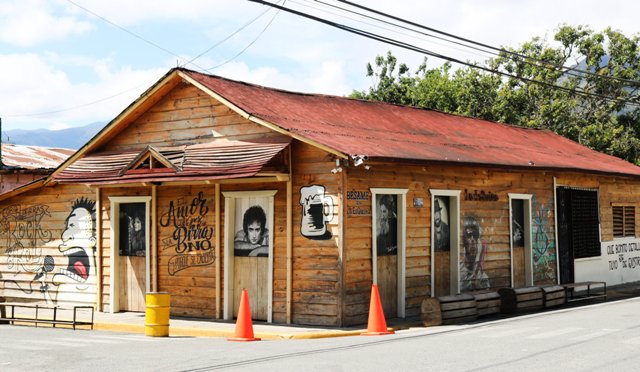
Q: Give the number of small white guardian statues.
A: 0